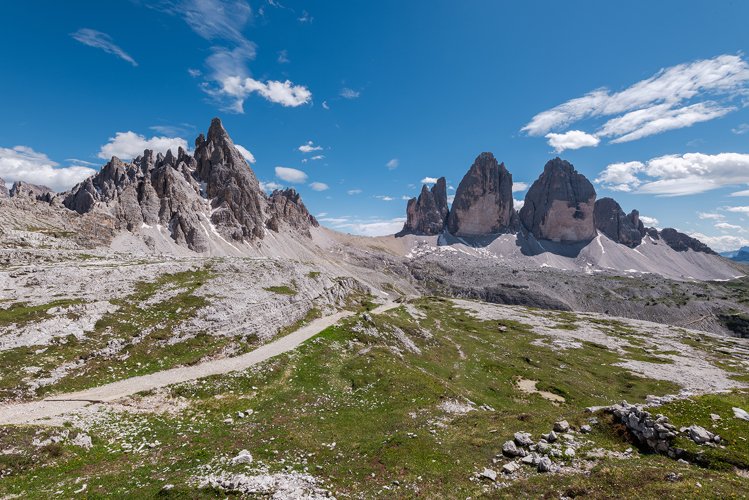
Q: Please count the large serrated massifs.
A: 2